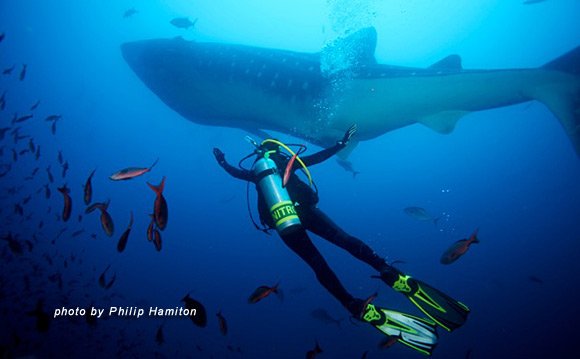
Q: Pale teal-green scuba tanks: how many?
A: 1